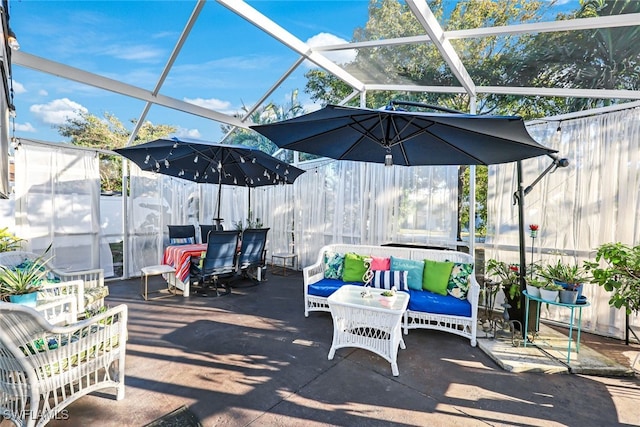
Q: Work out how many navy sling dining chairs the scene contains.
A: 4